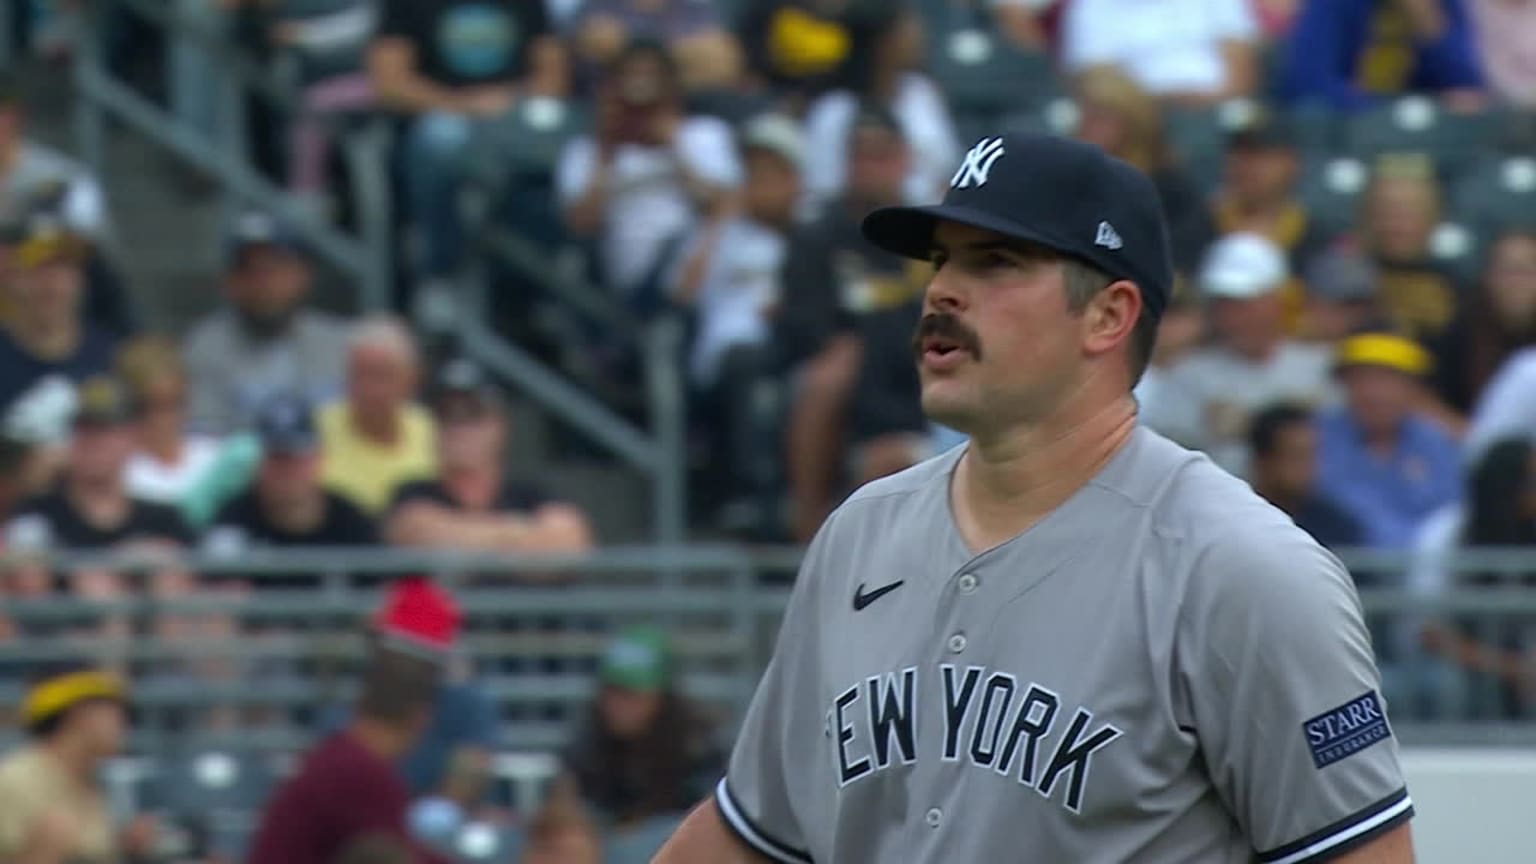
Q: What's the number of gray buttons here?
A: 3